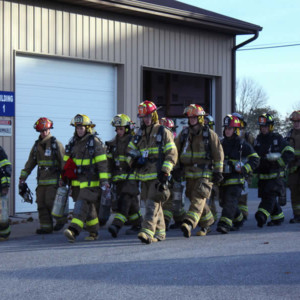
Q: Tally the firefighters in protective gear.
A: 12